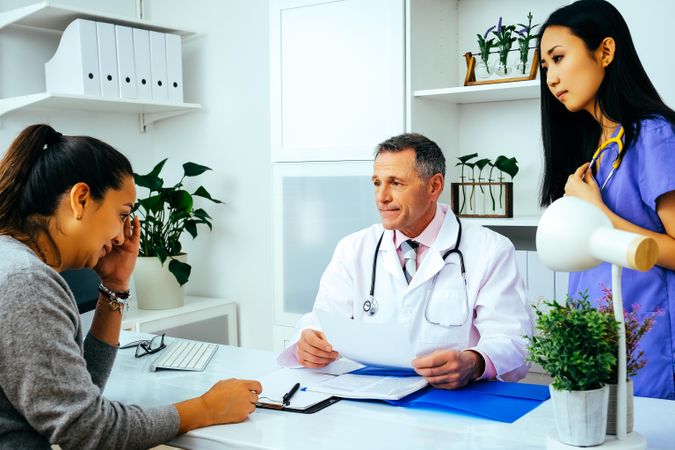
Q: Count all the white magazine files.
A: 6